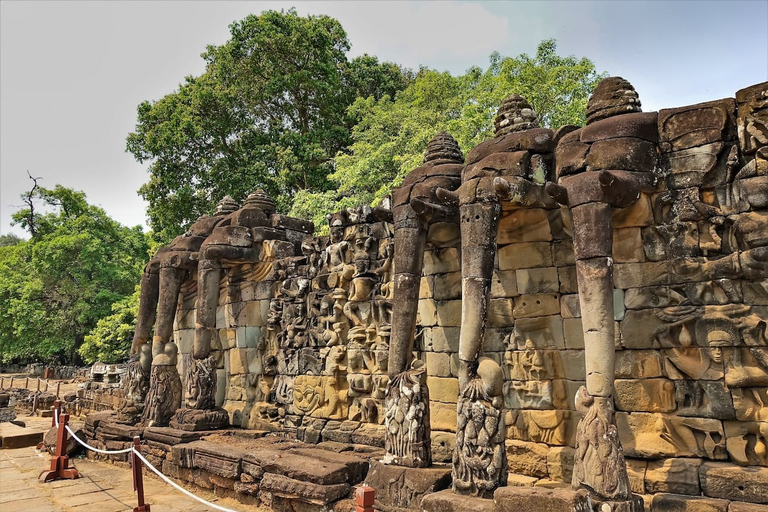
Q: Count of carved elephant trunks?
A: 6